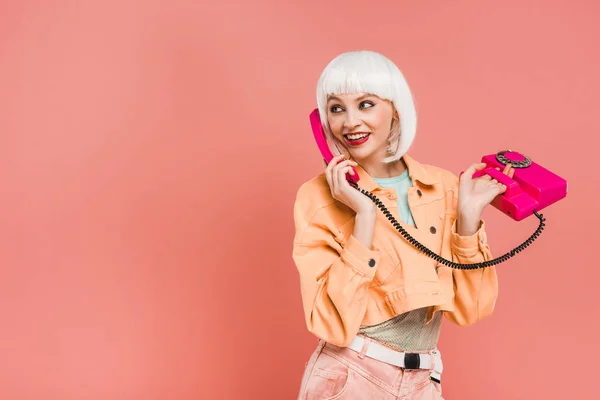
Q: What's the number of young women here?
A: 1